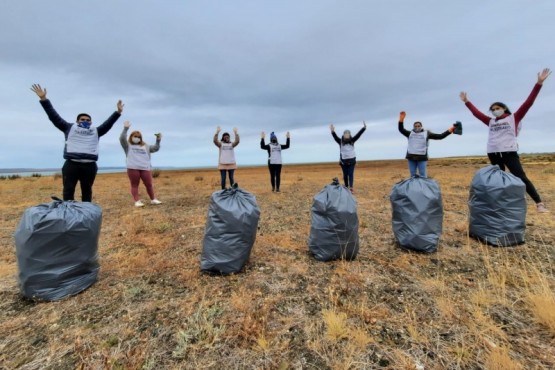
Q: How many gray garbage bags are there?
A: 5